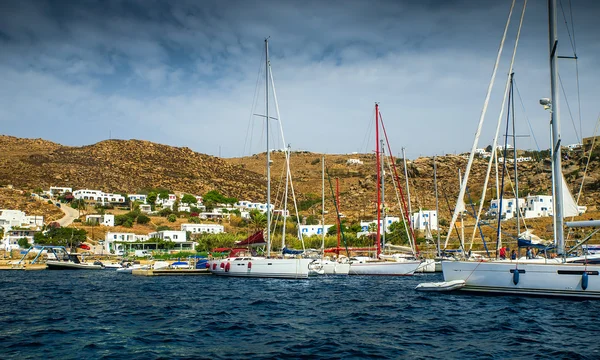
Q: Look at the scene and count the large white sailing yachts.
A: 3